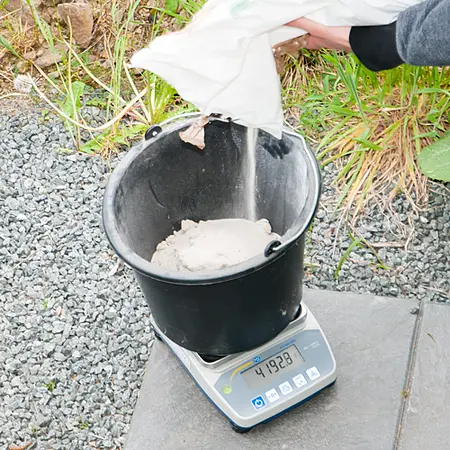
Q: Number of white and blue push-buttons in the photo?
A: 5